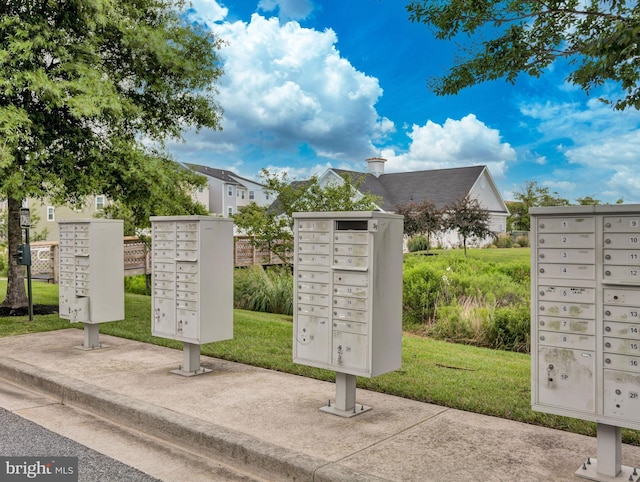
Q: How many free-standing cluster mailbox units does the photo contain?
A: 4